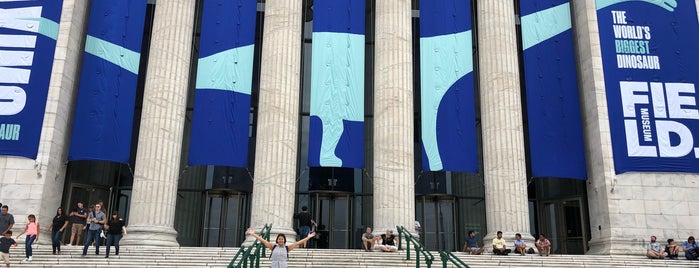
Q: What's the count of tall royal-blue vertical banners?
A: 7